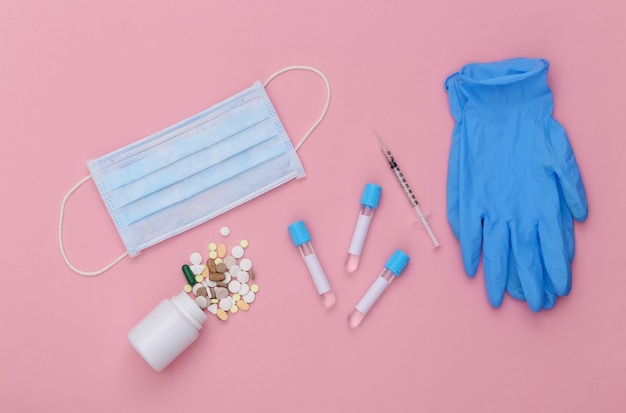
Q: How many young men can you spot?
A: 0